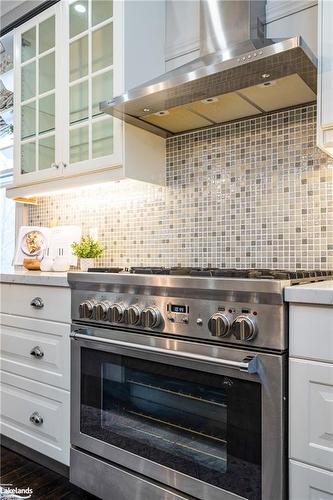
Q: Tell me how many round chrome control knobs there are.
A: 7